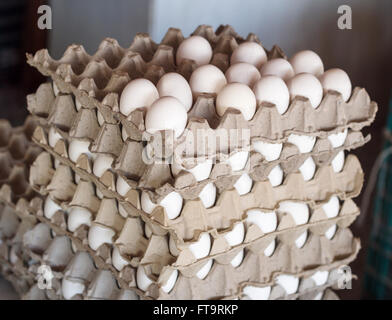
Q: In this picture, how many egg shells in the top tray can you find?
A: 13